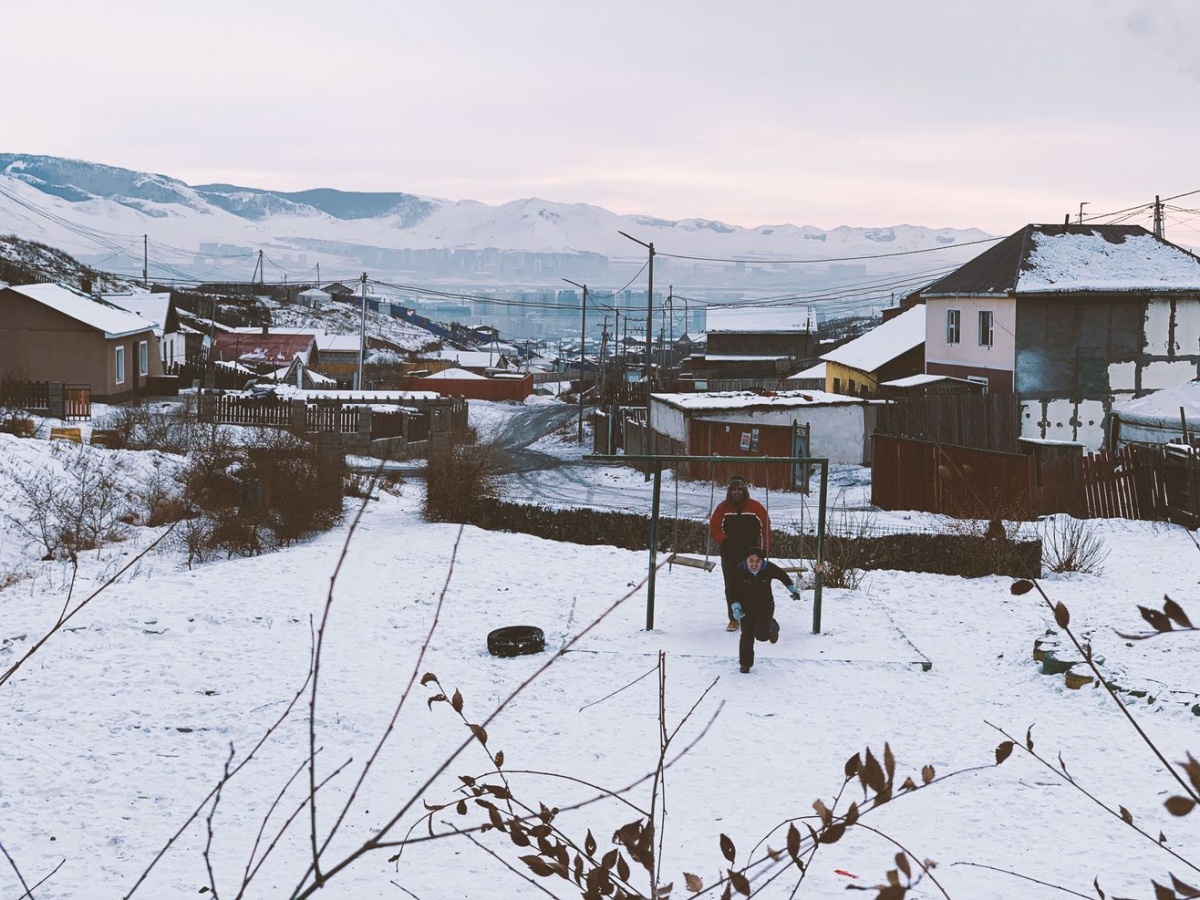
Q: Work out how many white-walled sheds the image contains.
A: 1